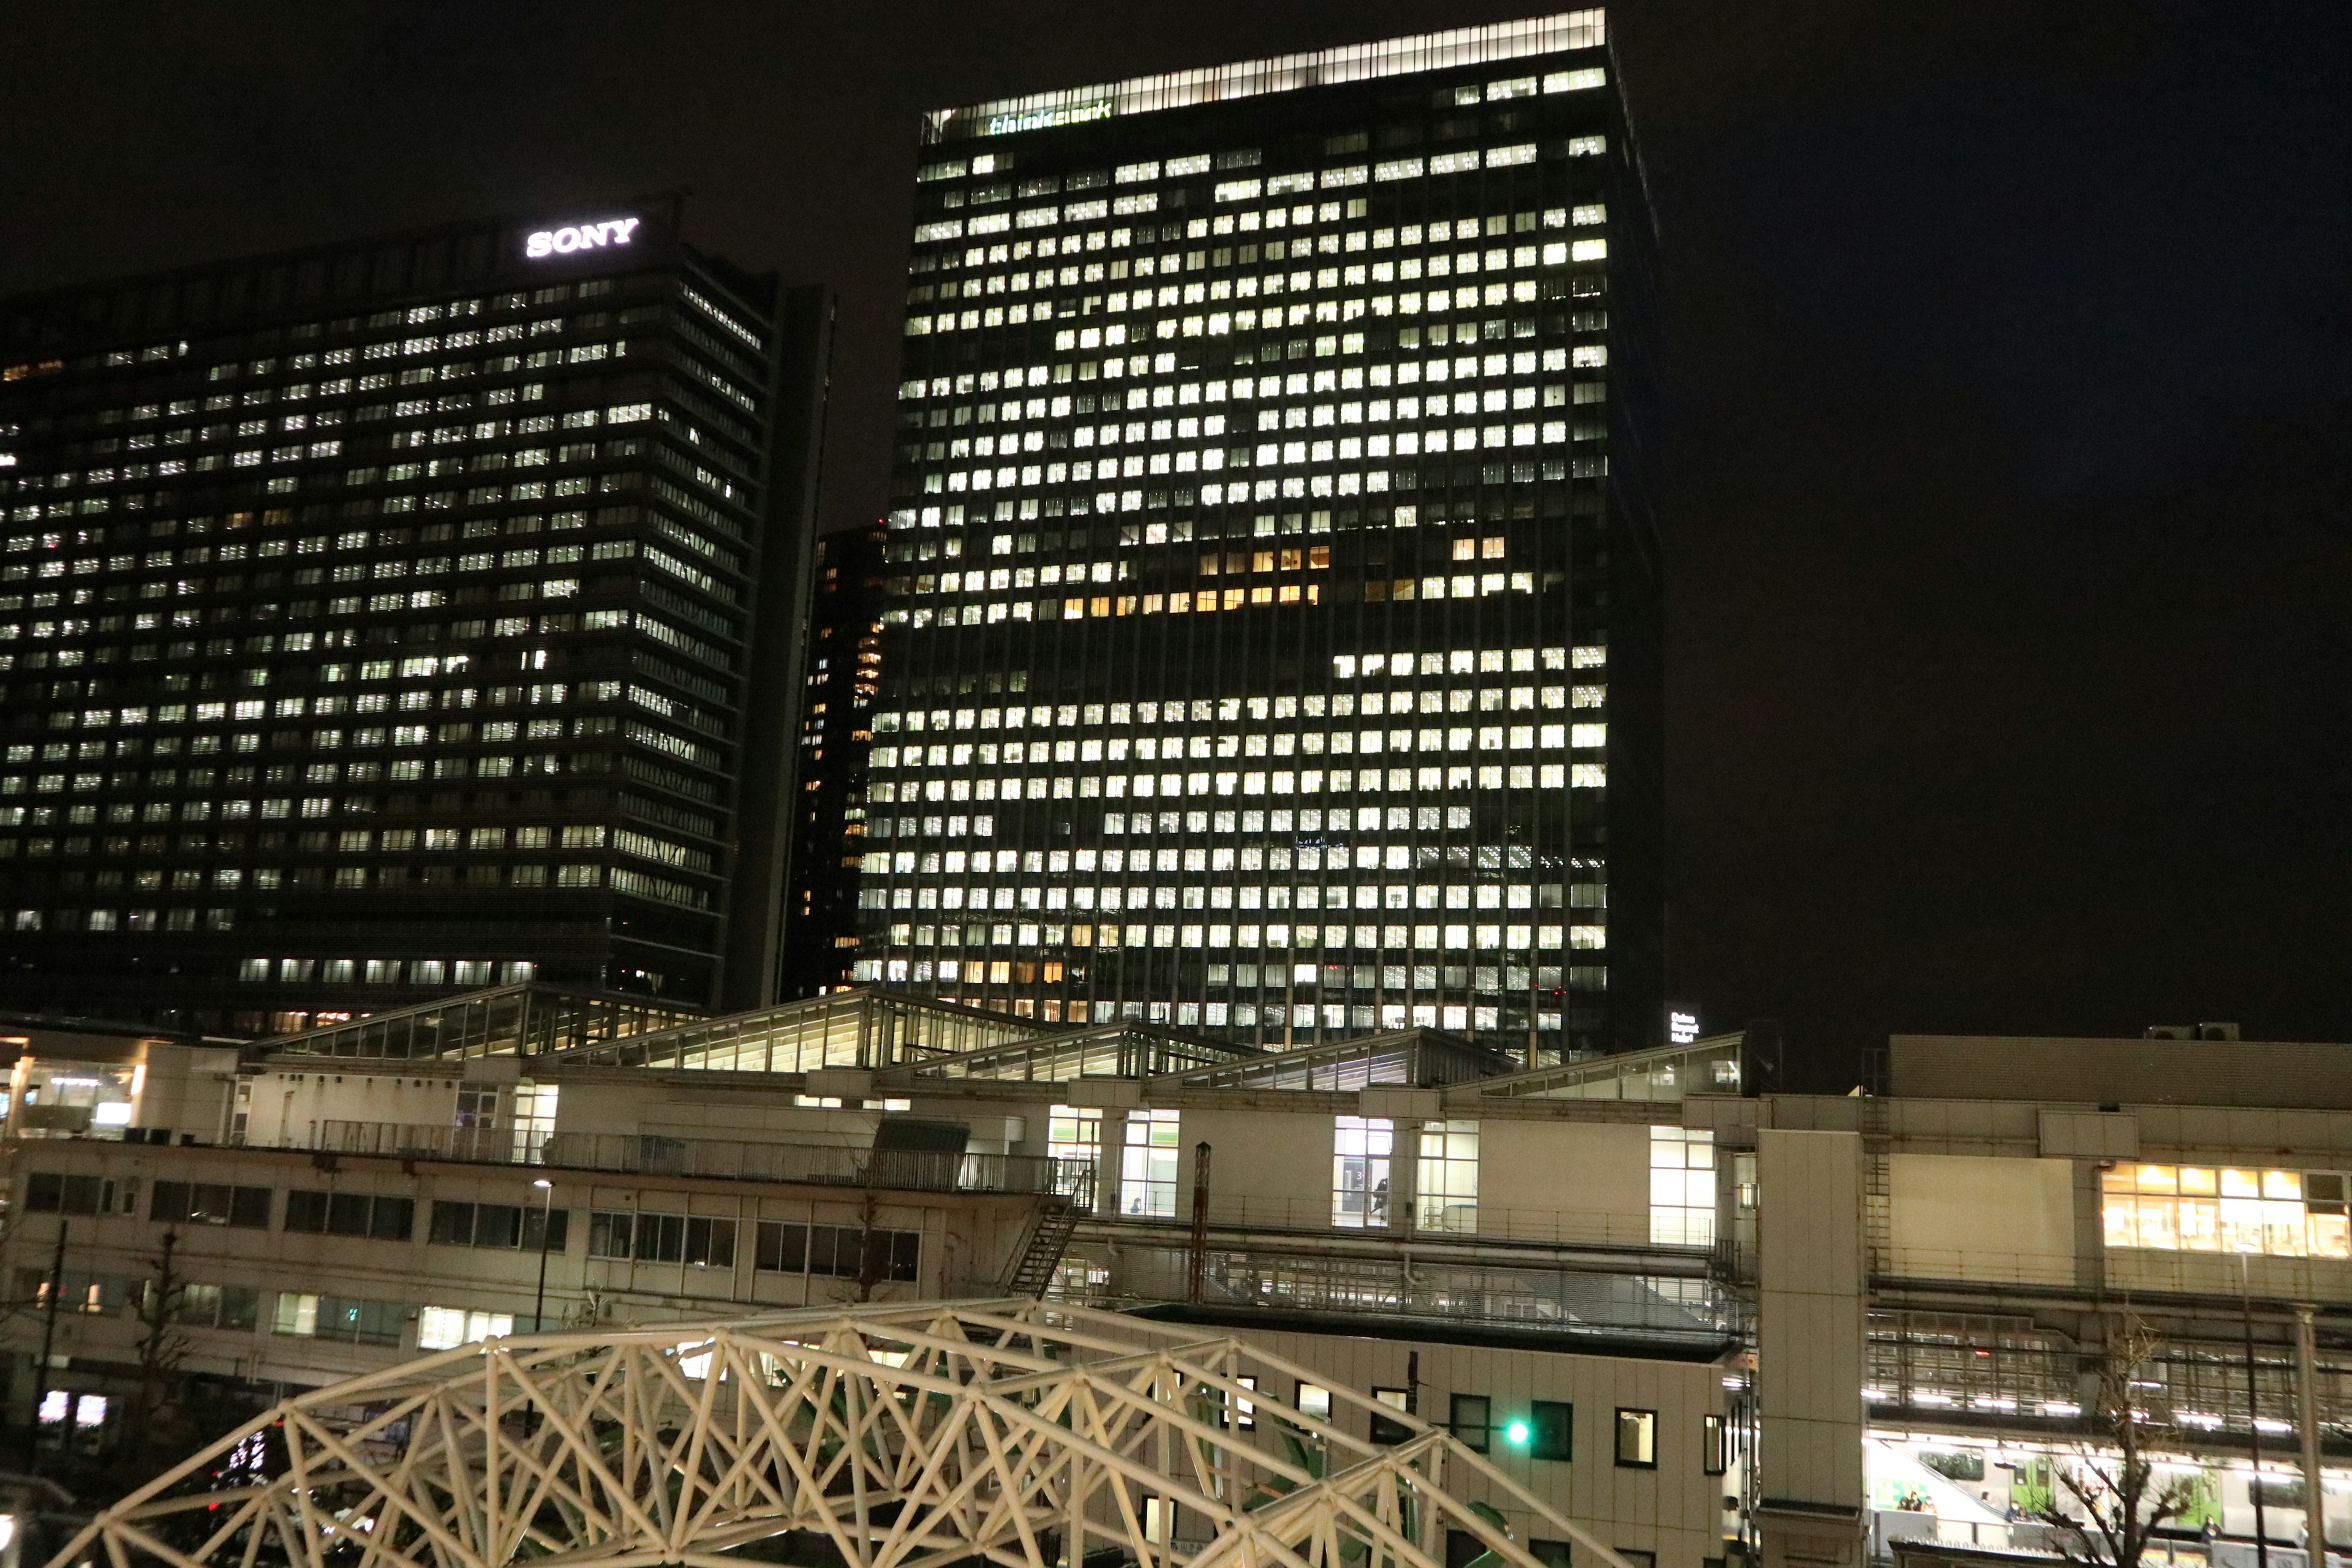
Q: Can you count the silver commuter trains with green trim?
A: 1